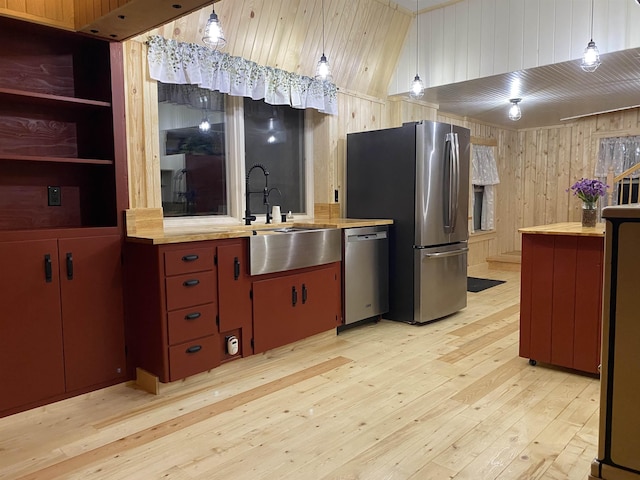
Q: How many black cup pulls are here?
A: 4